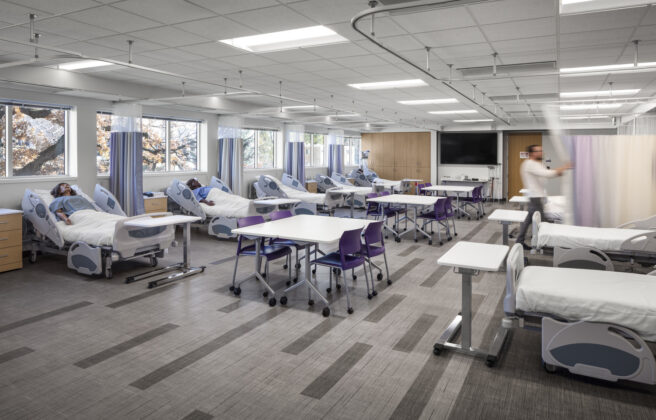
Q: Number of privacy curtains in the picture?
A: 5